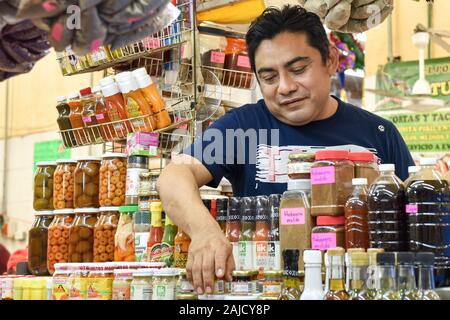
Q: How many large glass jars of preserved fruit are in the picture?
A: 8